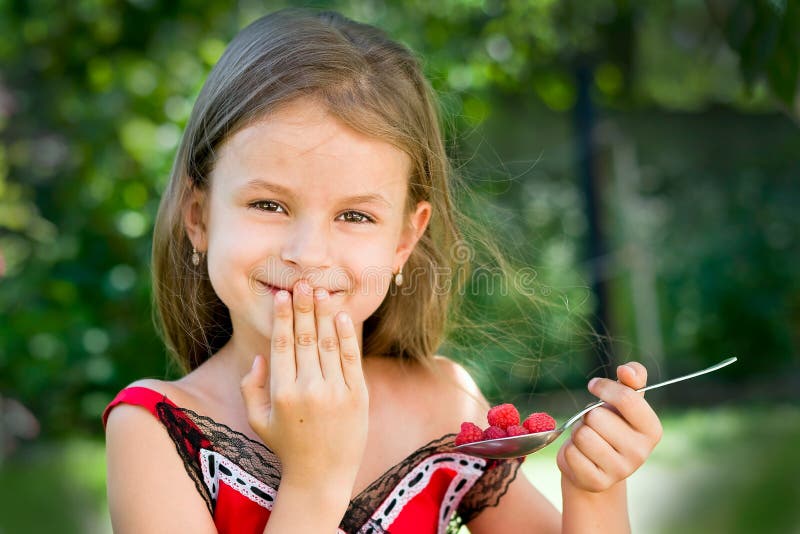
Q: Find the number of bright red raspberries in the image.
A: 5